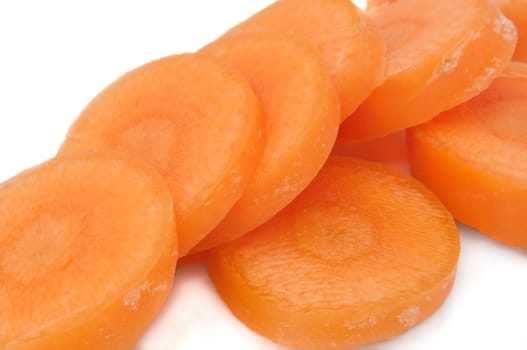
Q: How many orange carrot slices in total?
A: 8